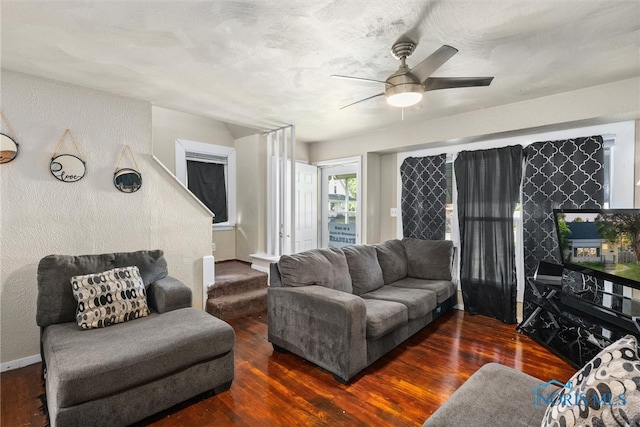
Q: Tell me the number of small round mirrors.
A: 3